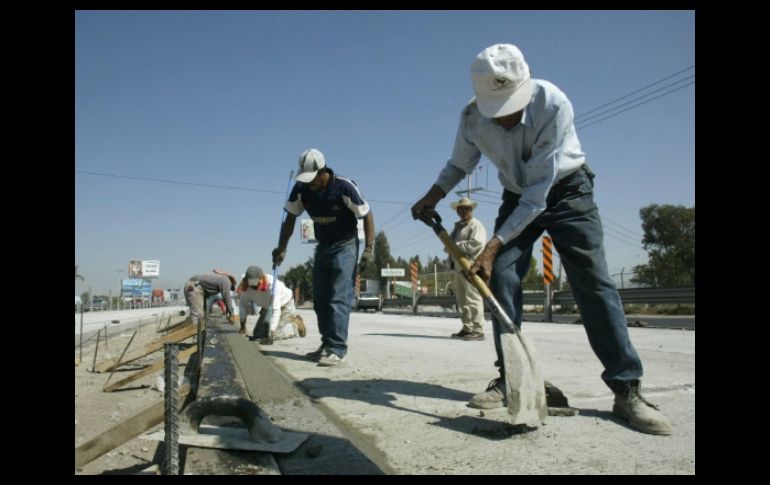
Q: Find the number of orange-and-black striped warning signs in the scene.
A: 3